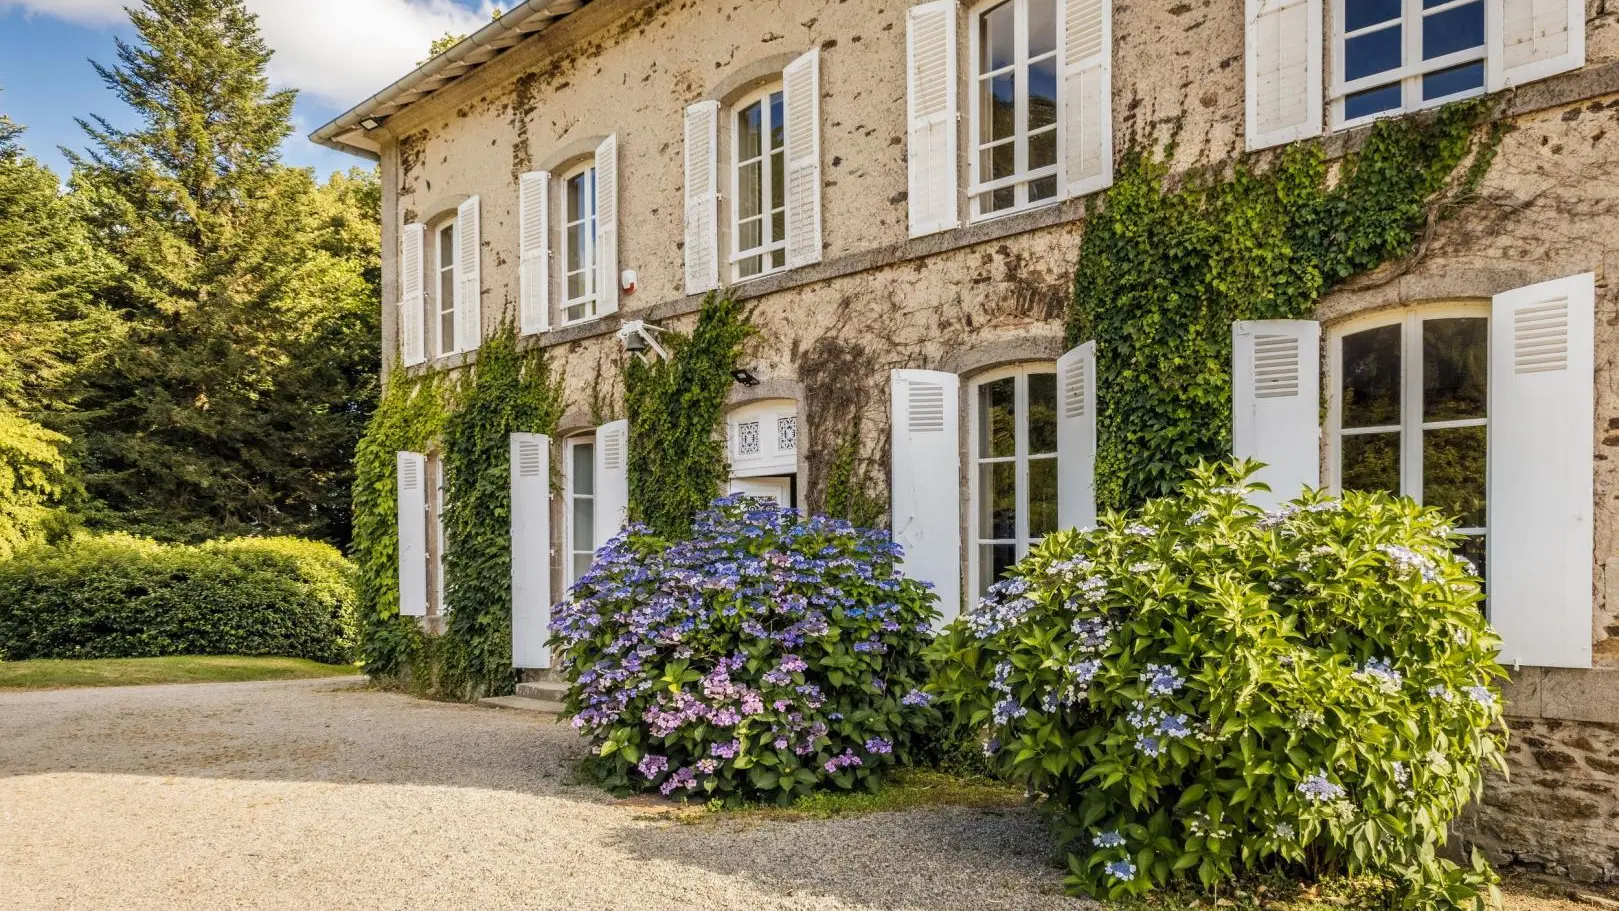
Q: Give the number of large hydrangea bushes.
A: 2